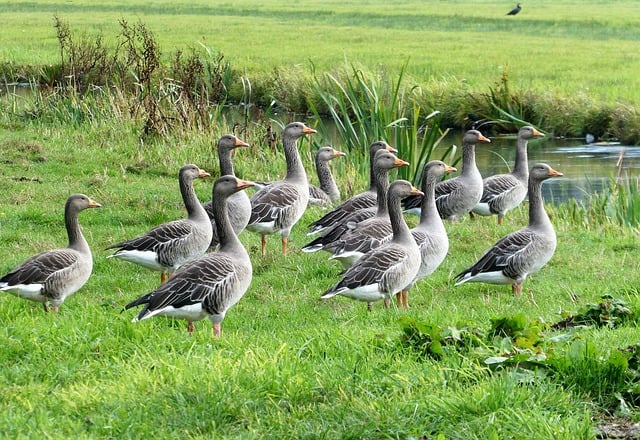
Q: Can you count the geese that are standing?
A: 12